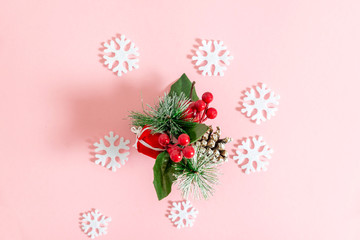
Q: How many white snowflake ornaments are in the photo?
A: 7